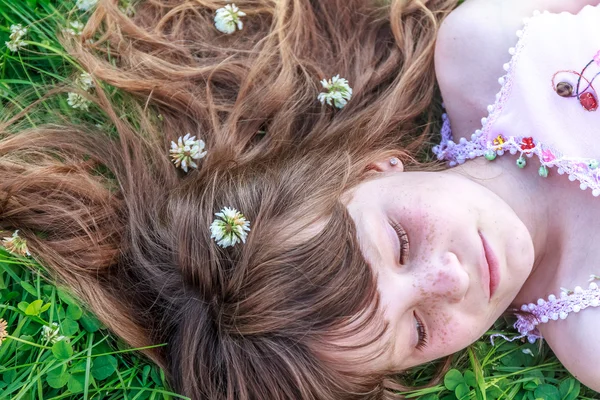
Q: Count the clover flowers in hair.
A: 4